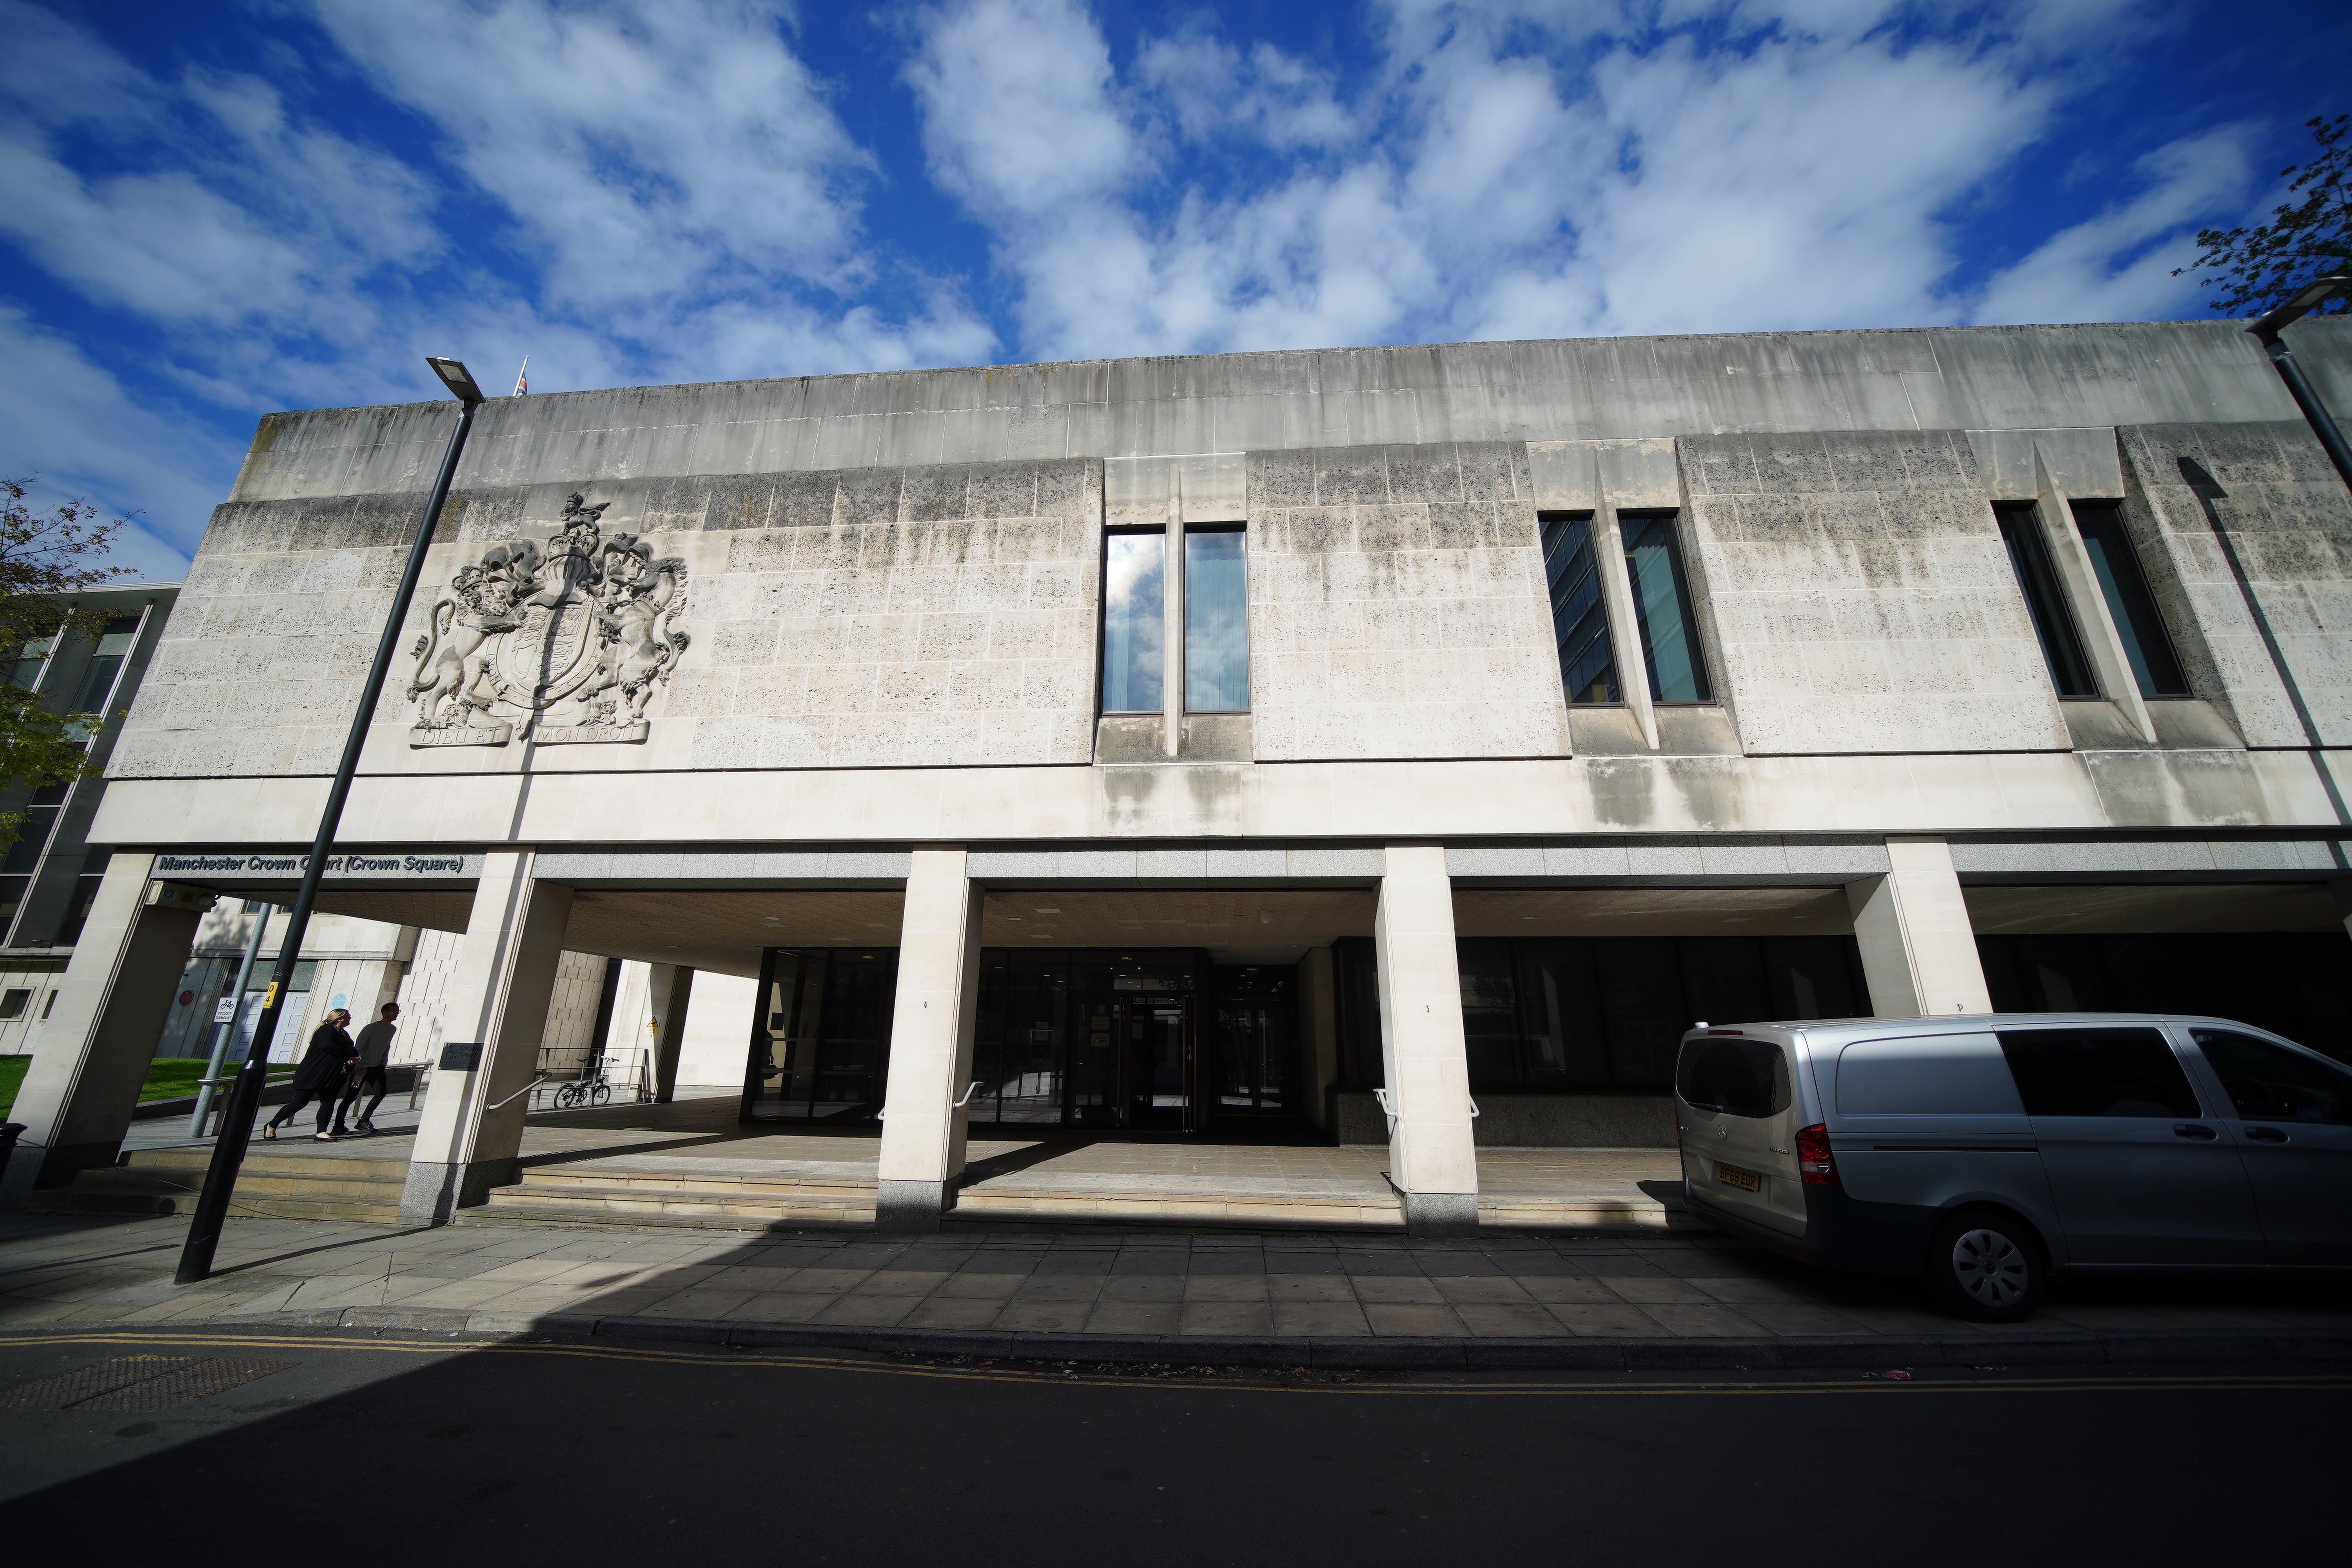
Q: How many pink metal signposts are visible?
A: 0